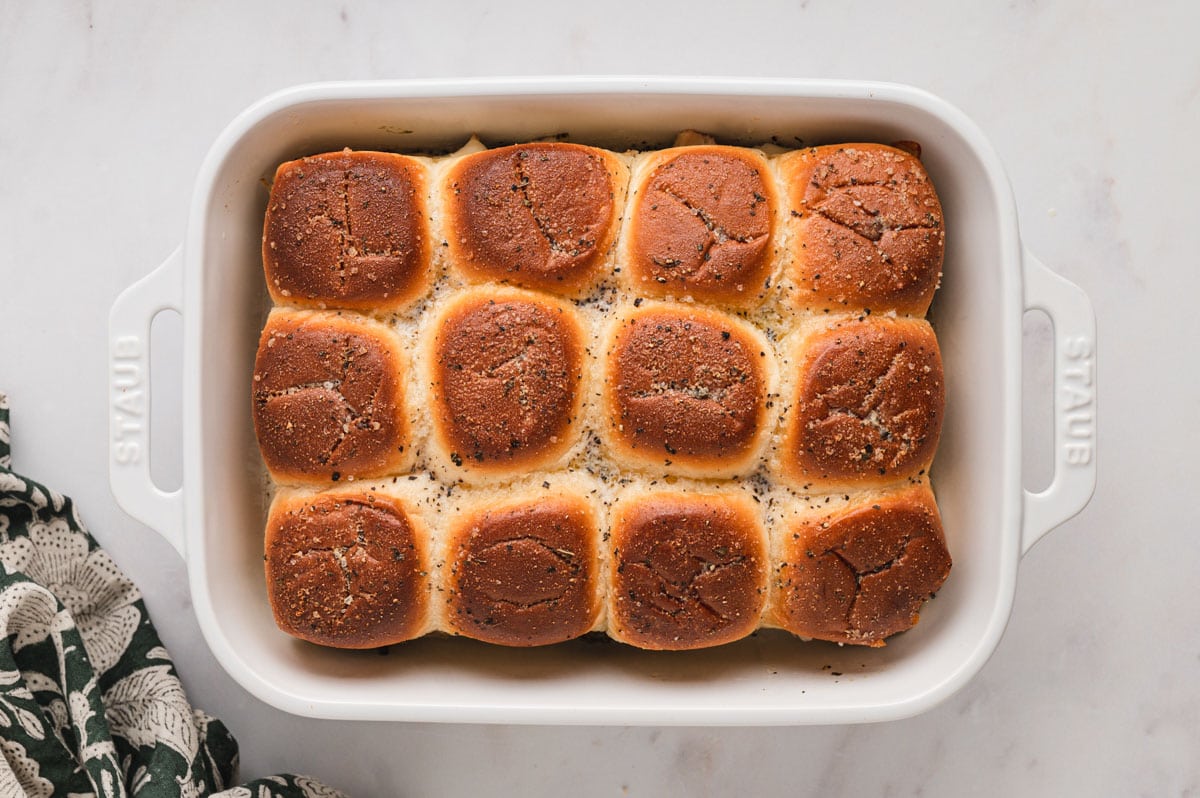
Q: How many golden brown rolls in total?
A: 12